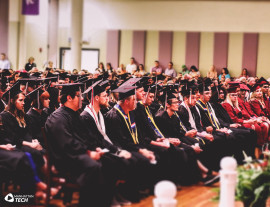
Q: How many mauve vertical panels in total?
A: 6